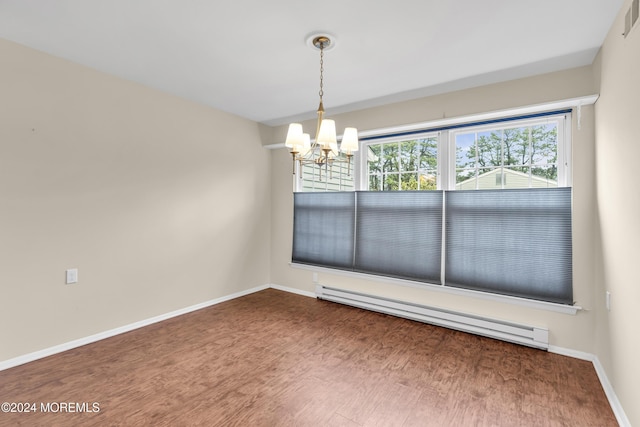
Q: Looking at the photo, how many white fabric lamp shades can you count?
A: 5